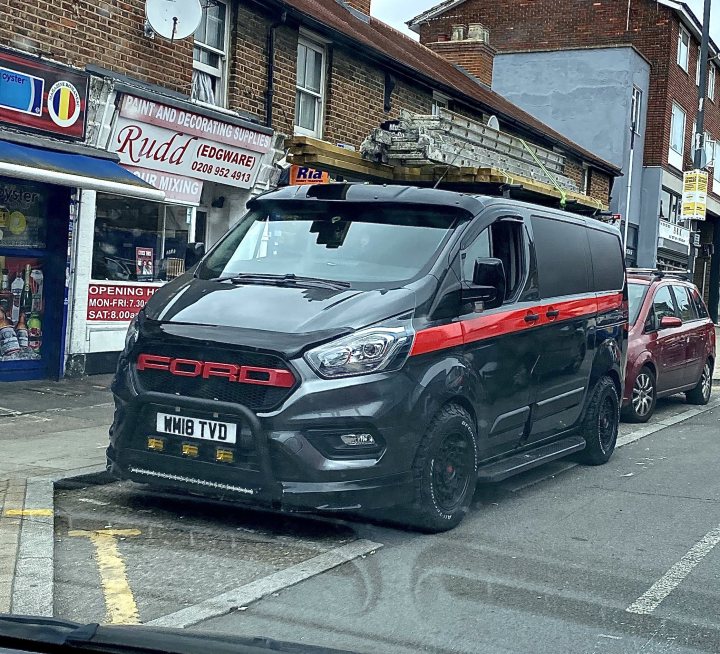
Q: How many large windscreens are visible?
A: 1